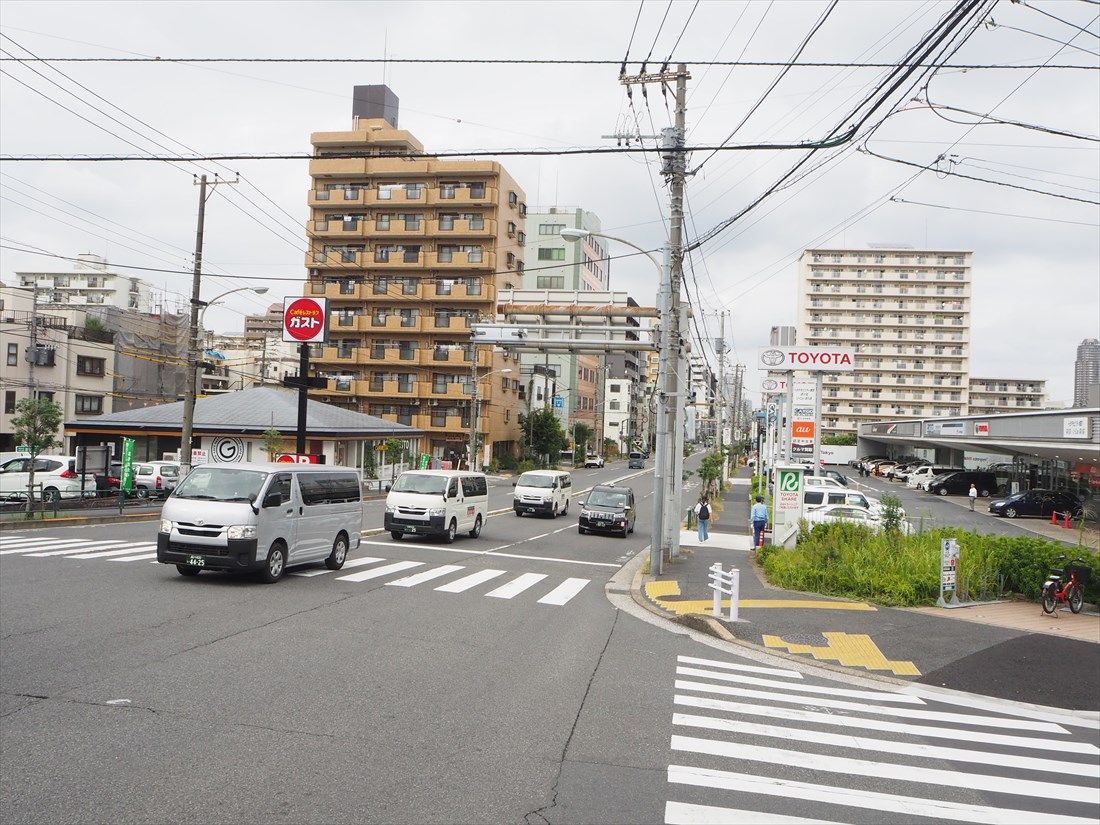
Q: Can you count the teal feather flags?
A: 2